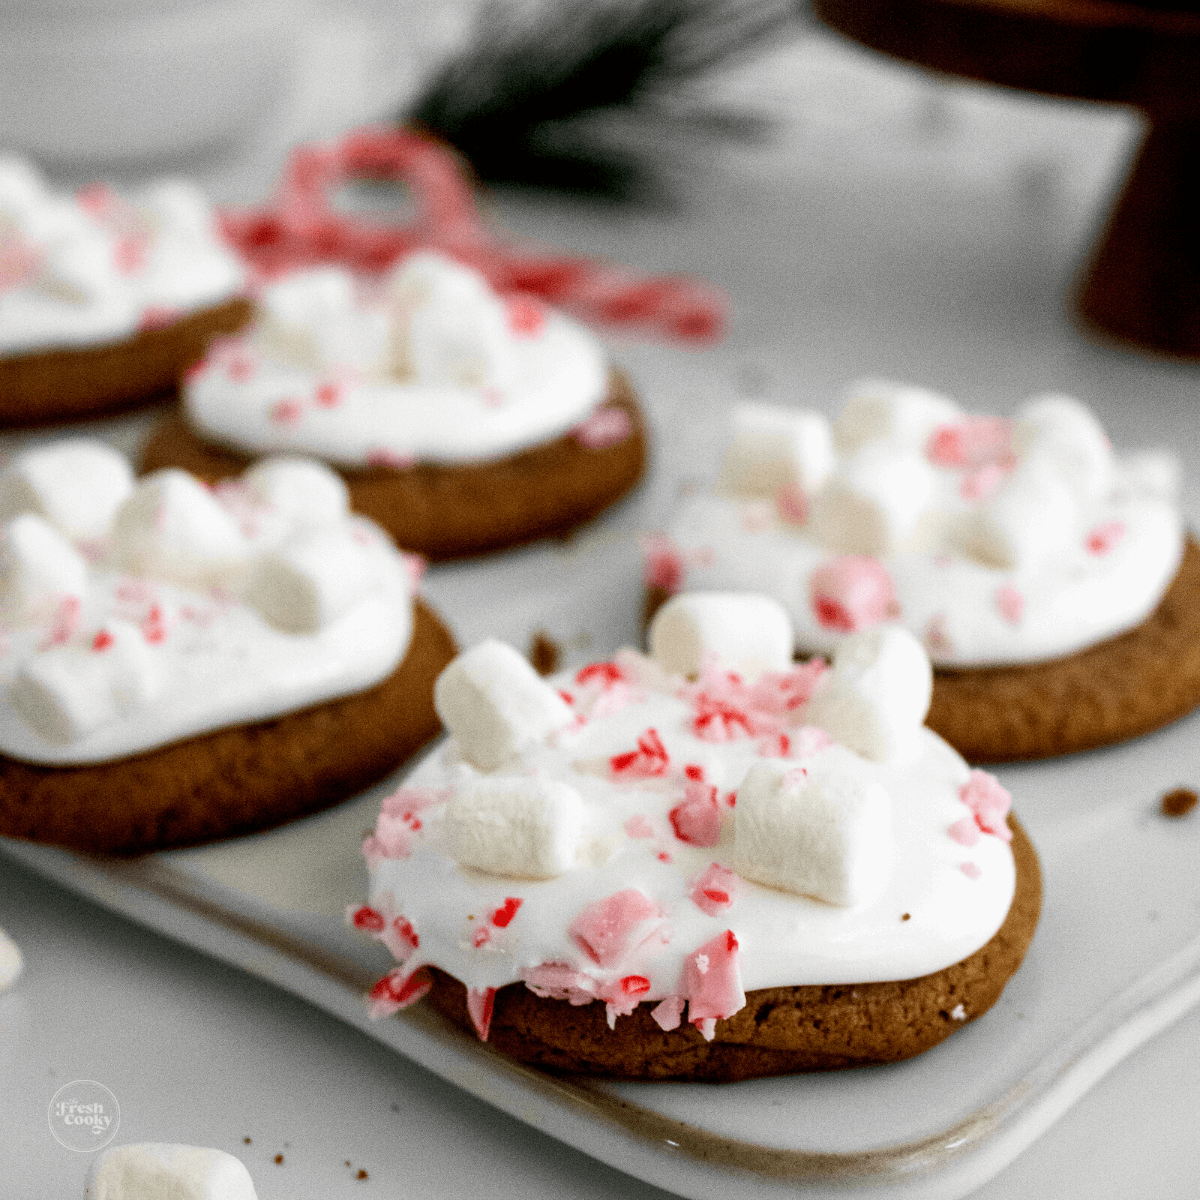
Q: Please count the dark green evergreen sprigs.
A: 1